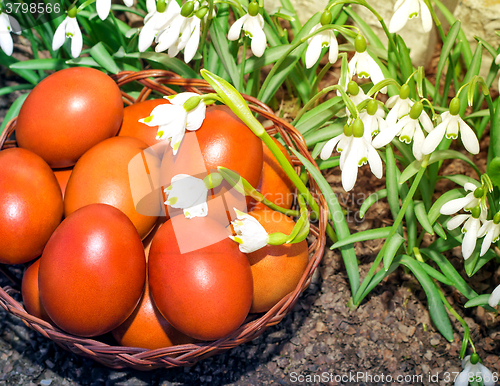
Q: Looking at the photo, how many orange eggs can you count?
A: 12